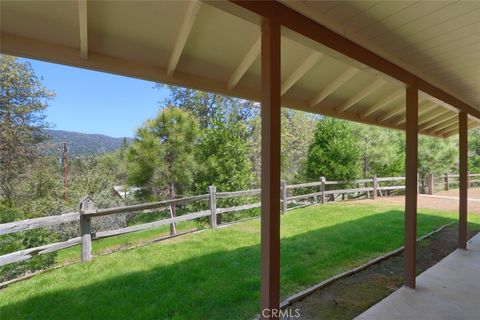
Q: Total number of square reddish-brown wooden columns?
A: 3